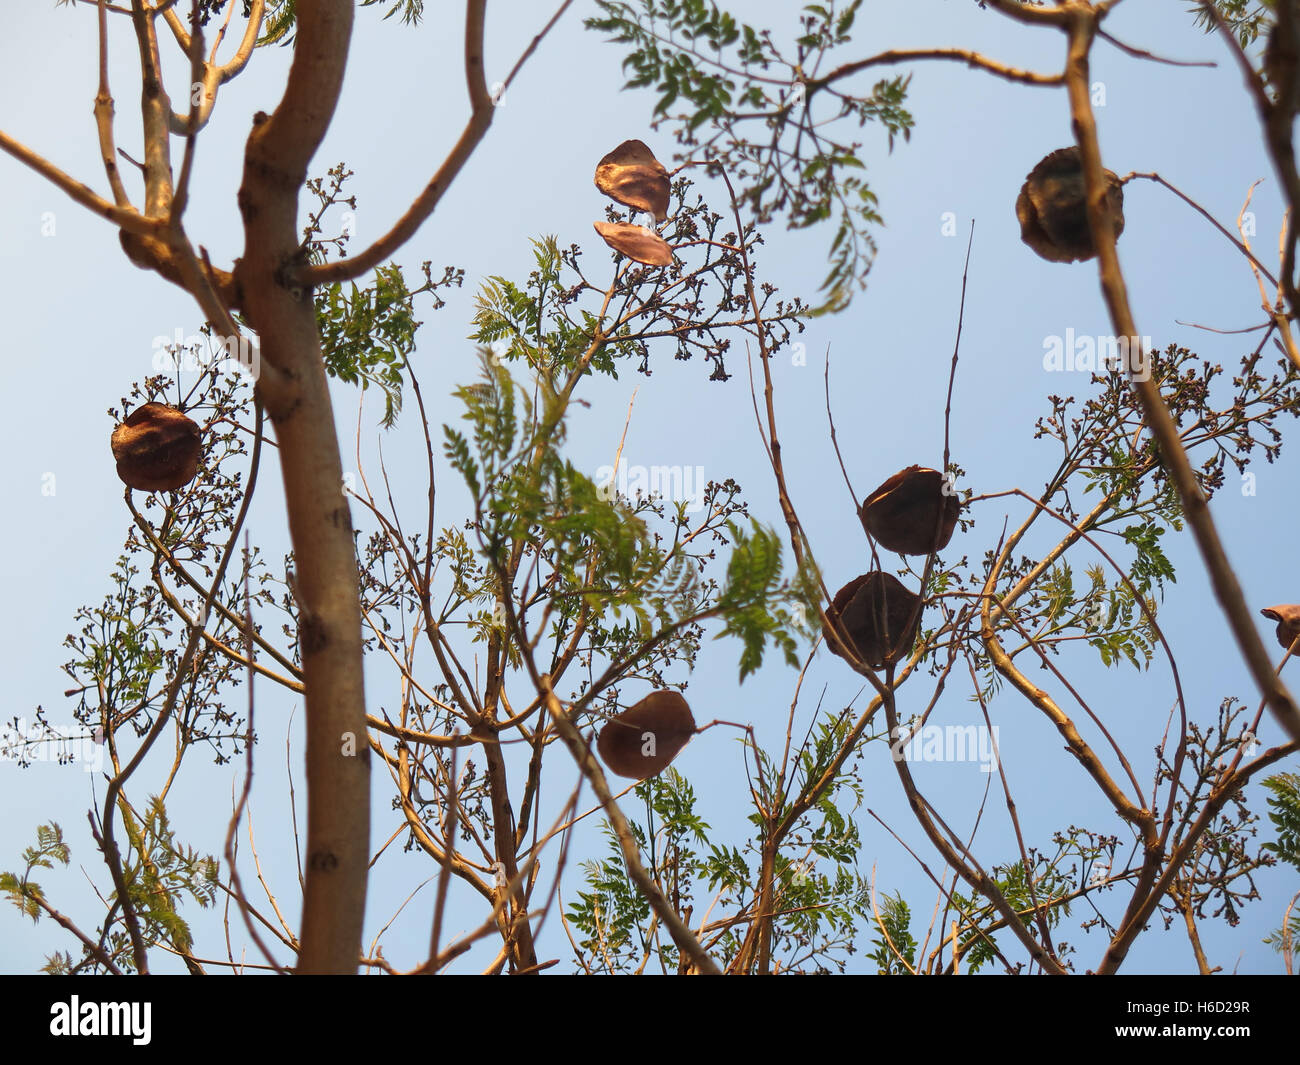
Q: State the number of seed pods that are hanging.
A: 8